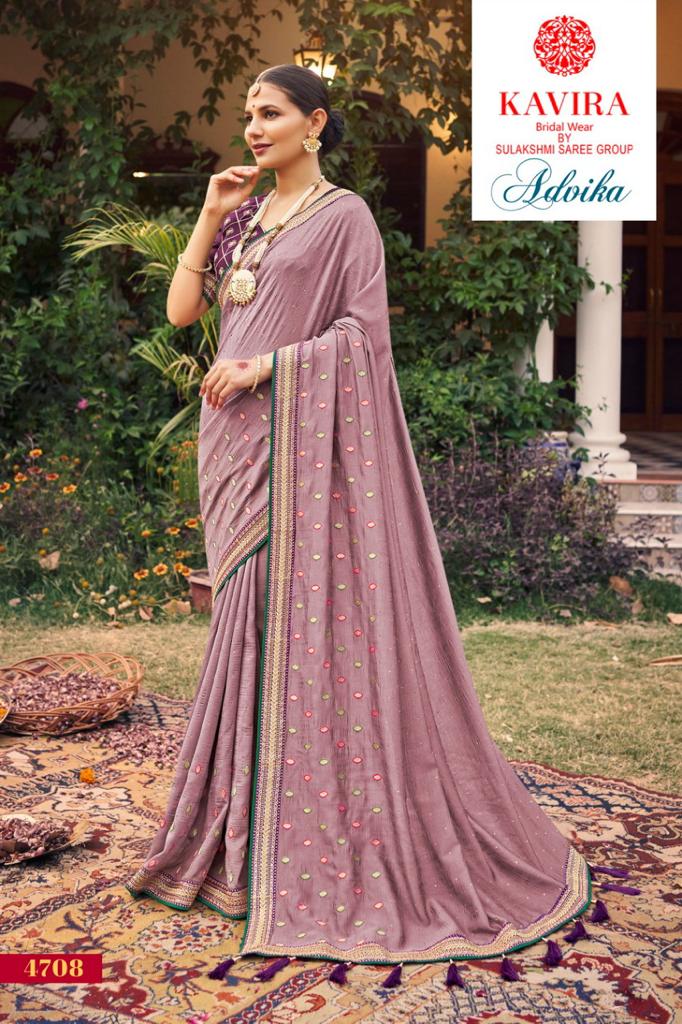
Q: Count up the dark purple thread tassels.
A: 11